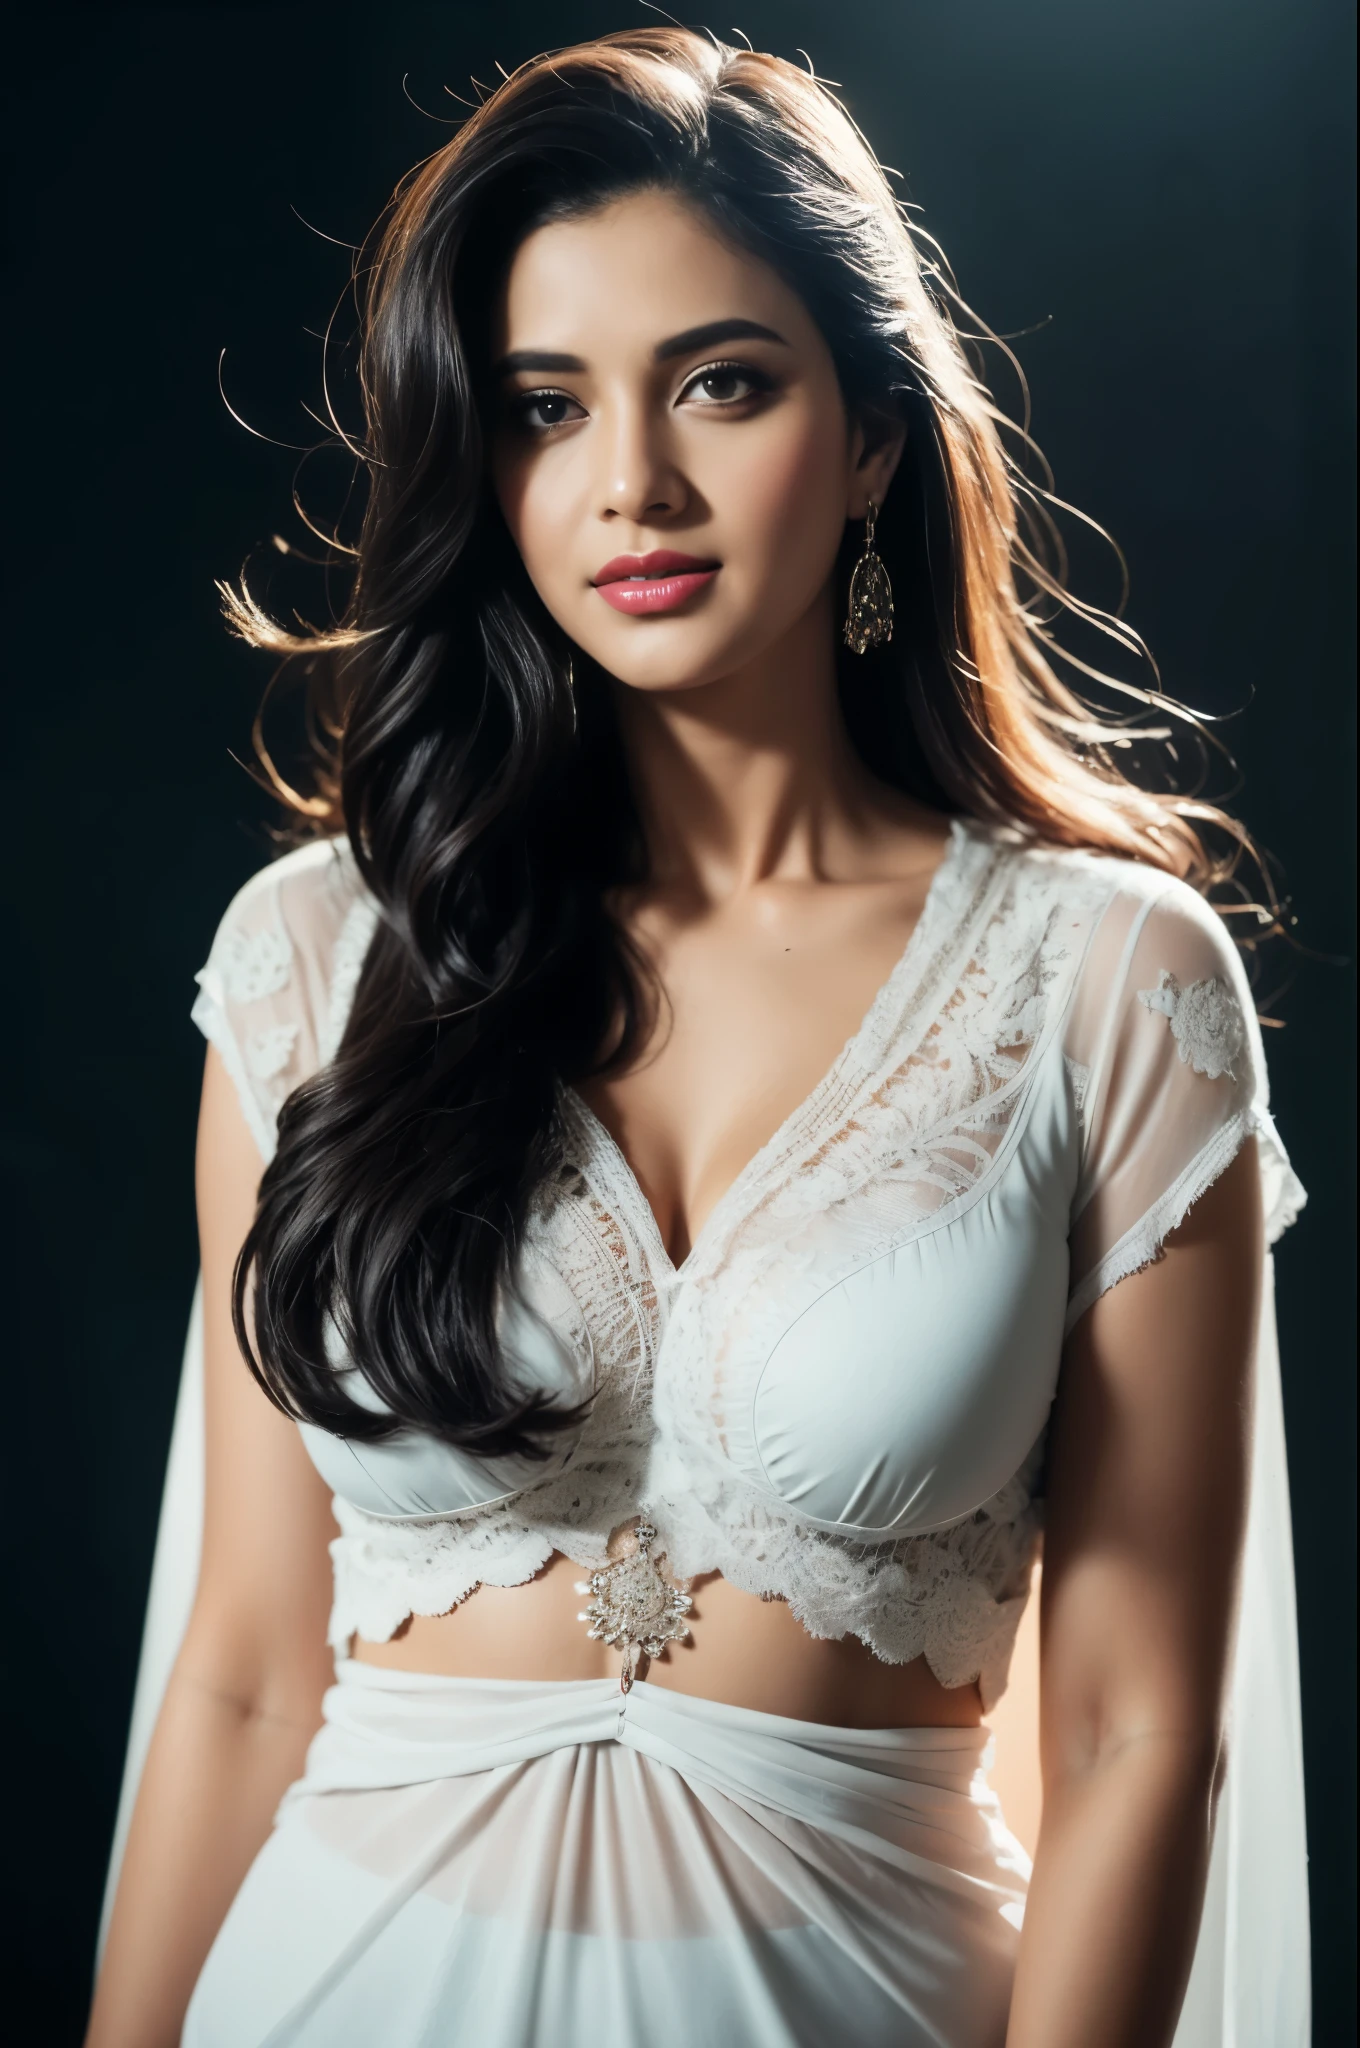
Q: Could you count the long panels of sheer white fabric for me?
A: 2